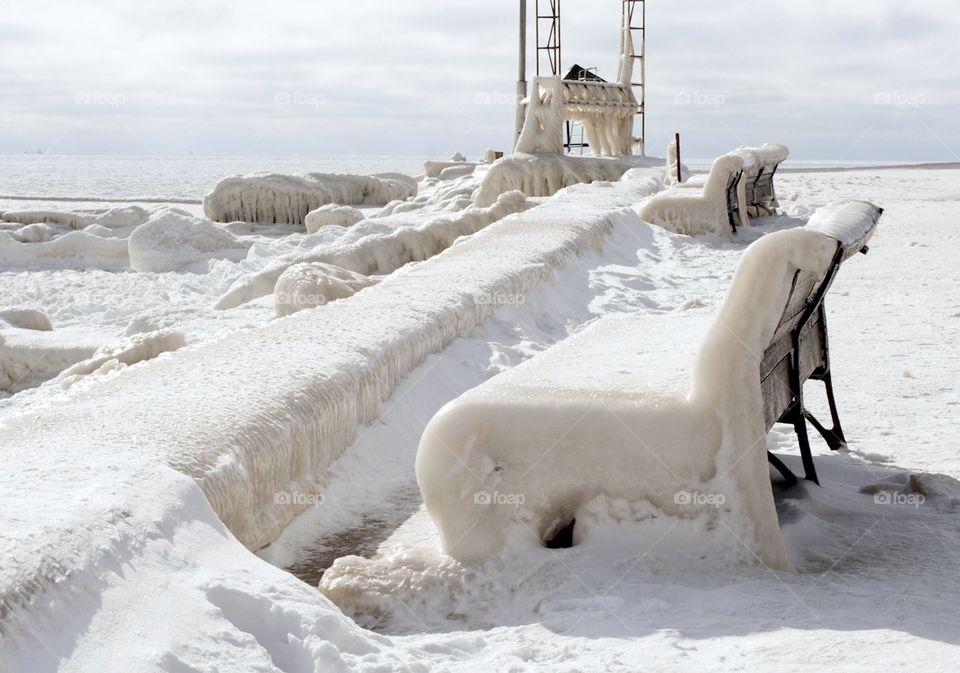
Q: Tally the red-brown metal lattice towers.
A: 2